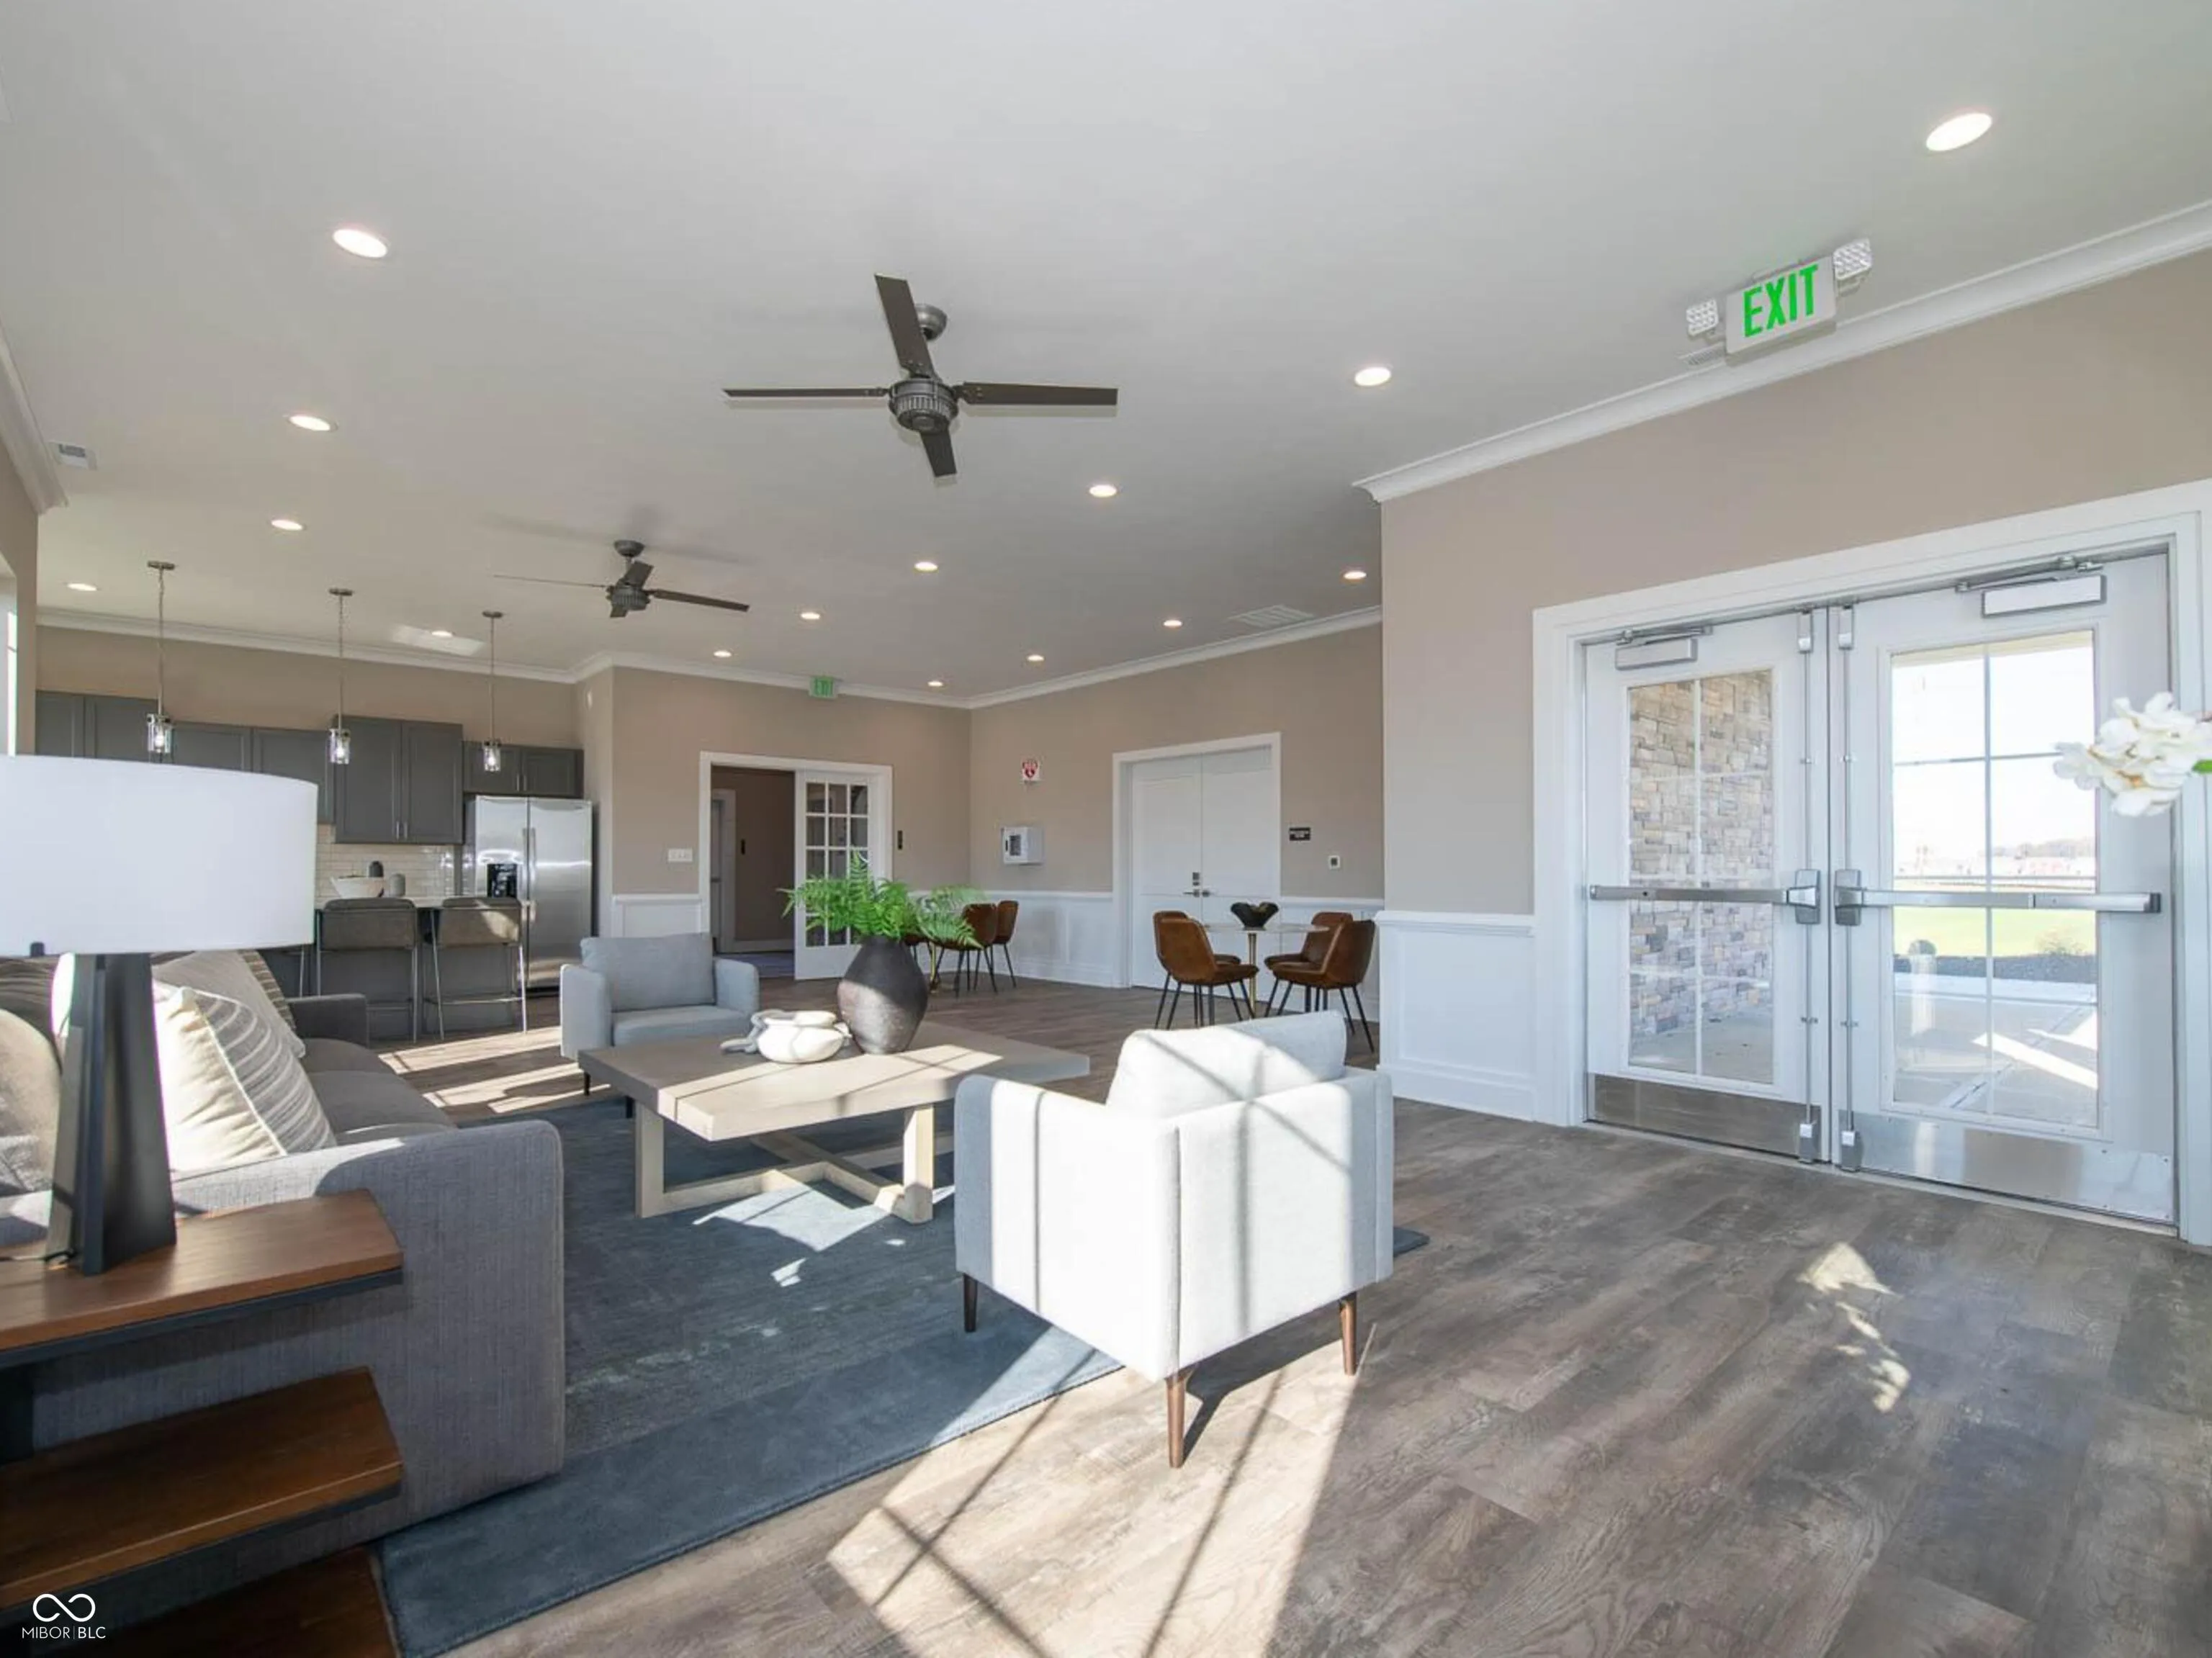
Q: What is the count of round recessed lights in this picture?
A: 15